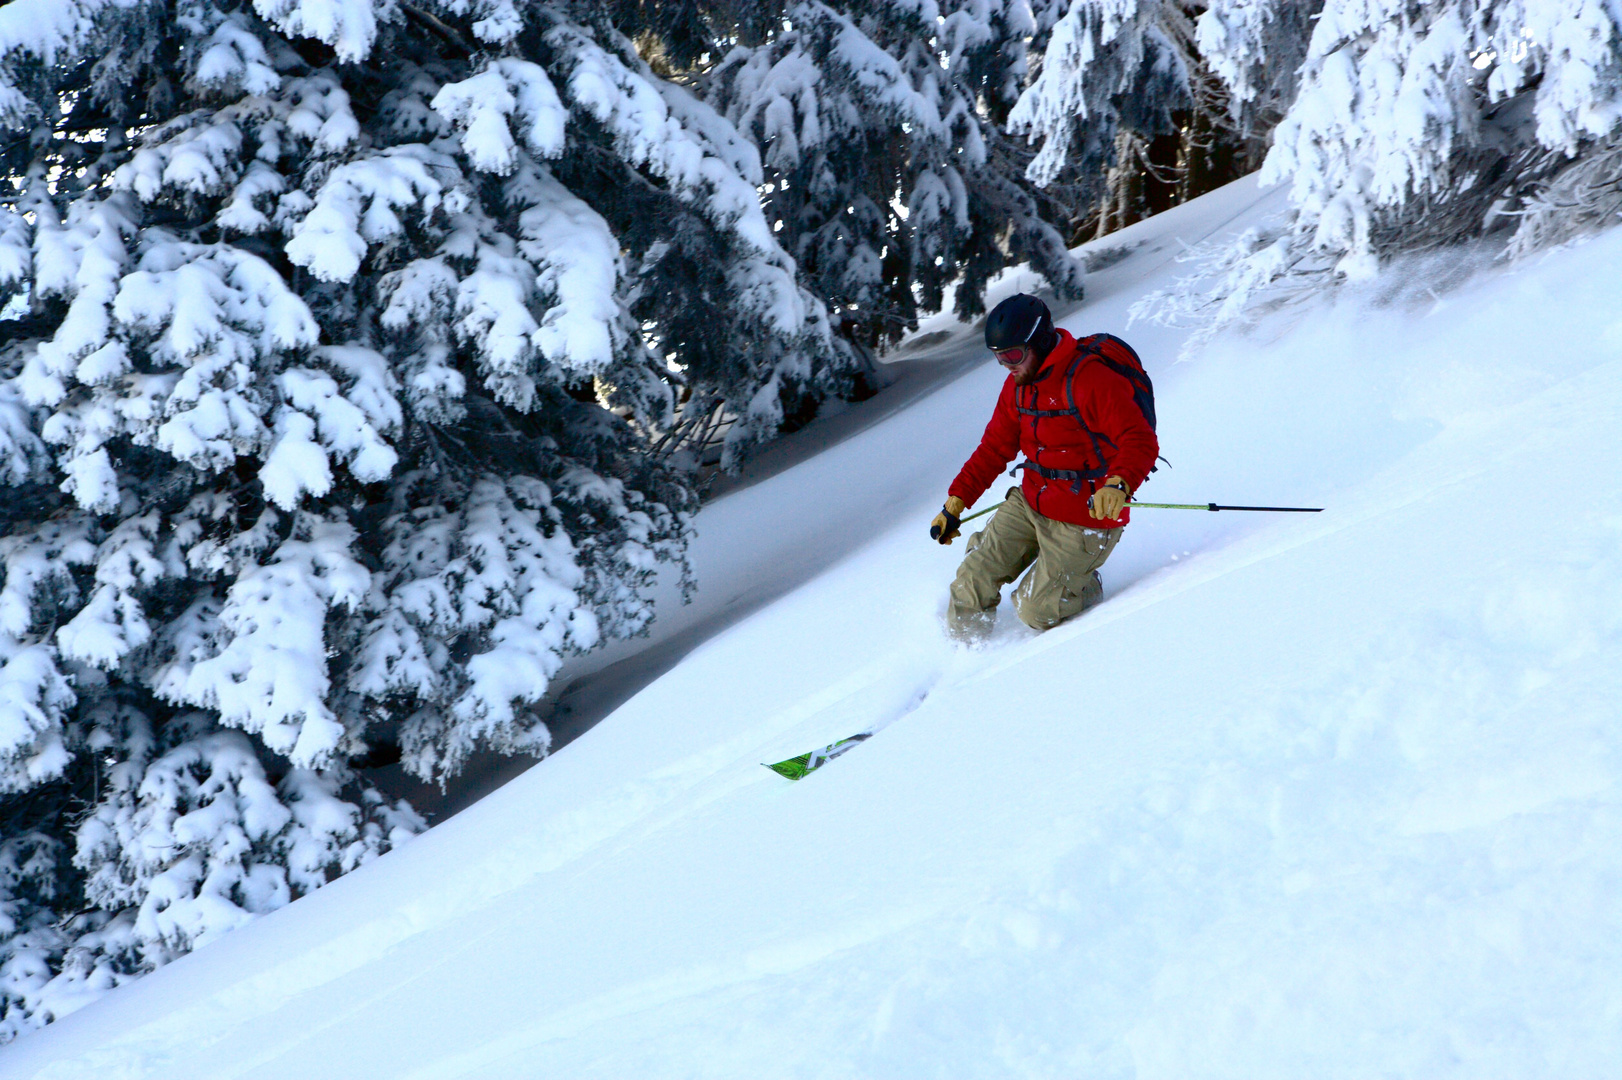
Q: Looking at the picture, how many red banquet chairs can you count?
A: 0